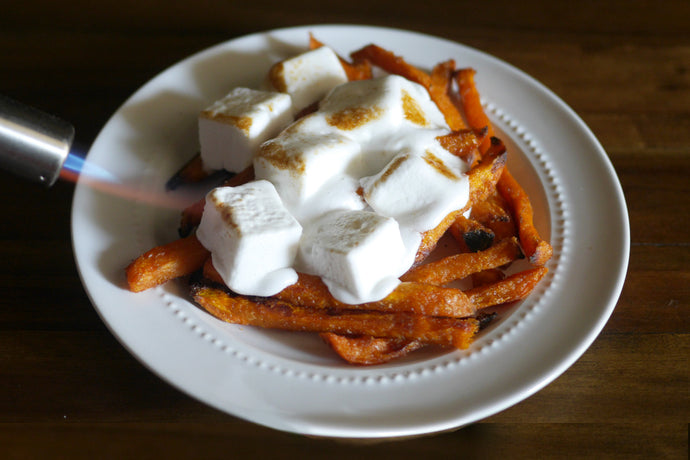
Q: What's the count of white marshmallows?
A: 7